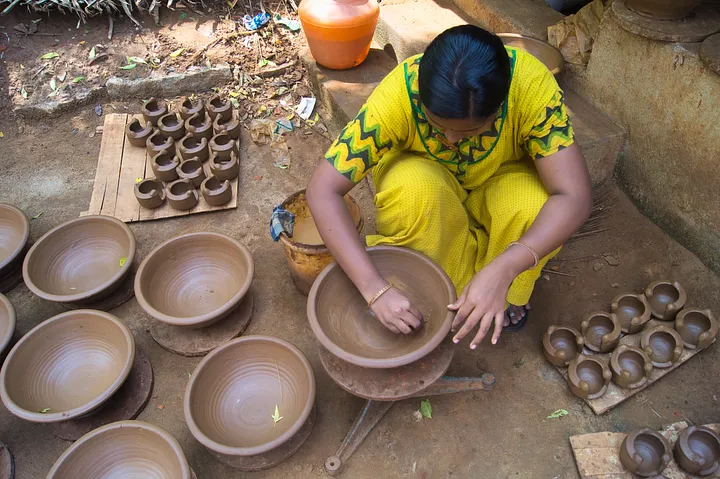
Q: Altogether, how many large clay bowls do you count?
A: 8